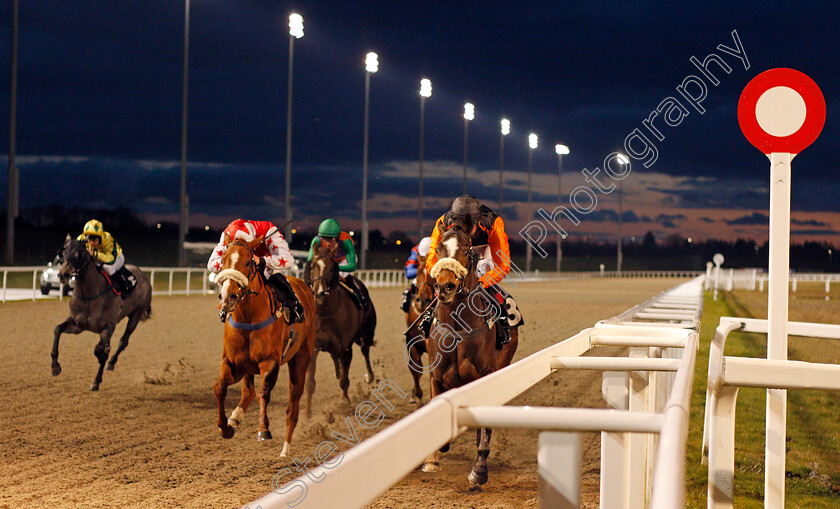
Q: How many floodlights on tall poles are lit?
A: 8